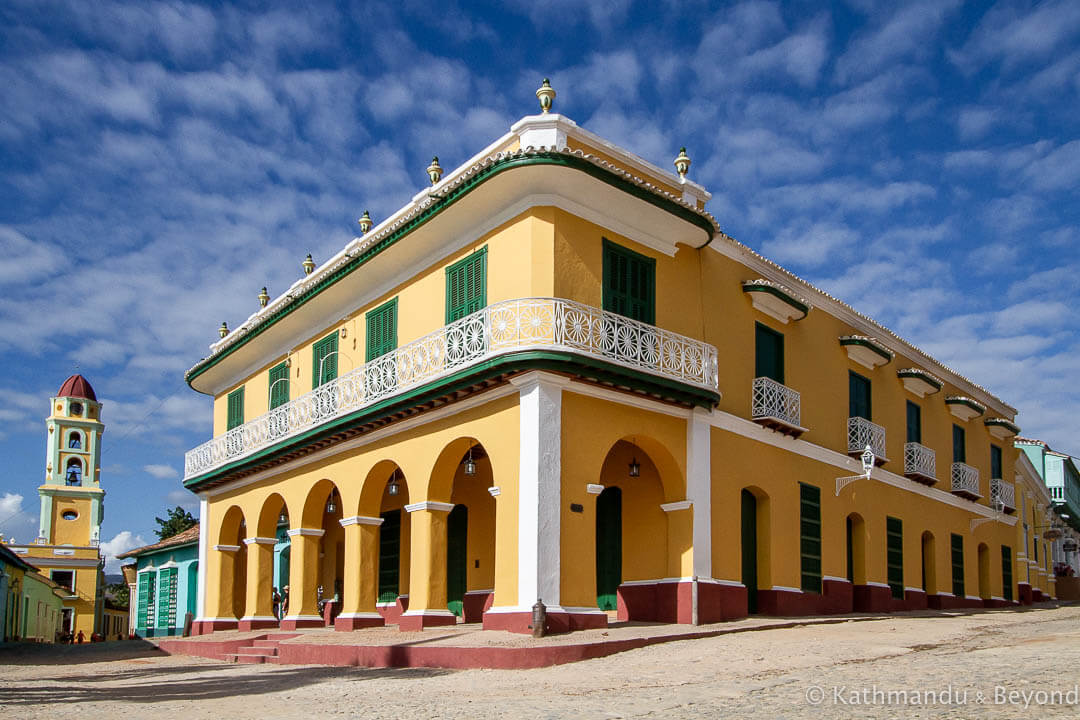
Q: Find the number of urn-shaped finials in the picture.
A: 7